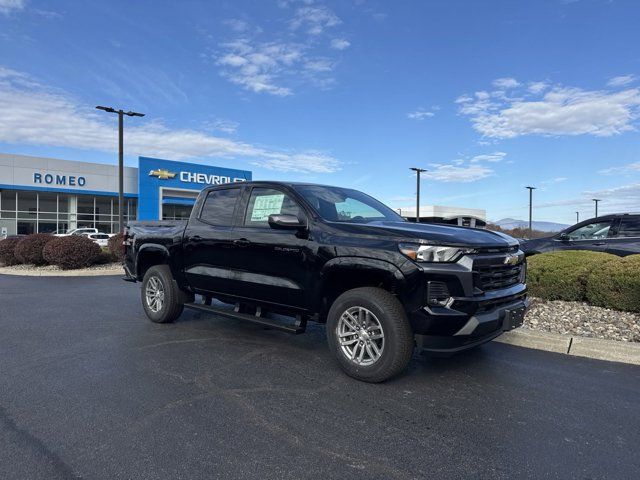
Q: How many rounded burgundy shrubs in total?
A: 4